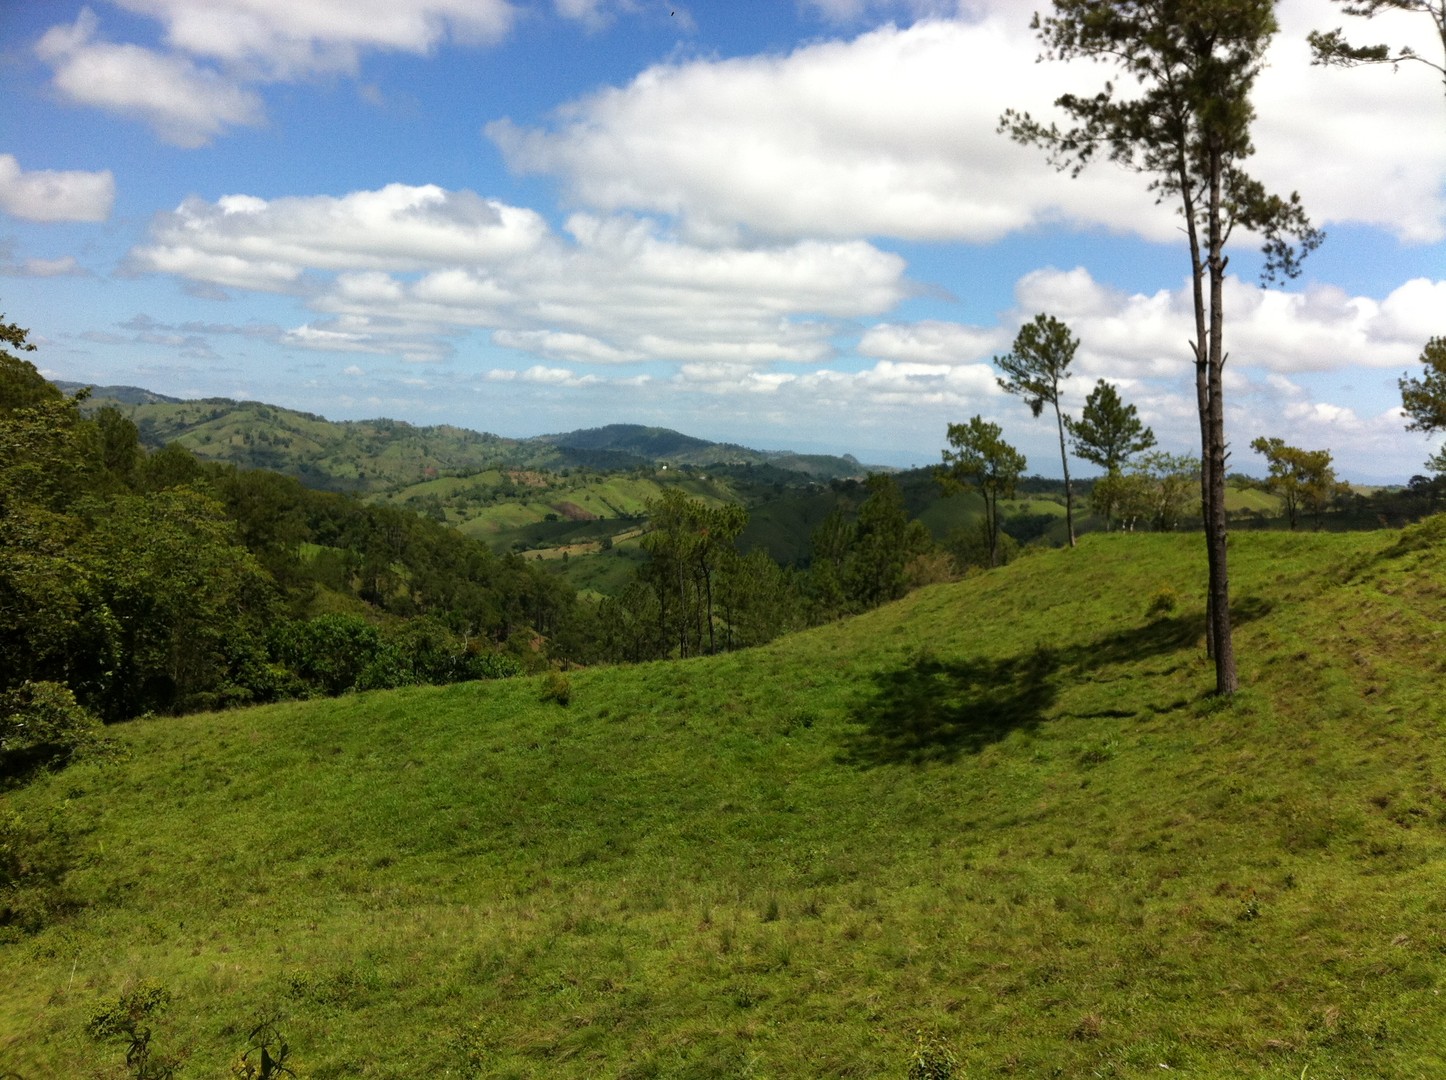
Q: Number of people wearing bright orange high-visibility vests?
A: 0